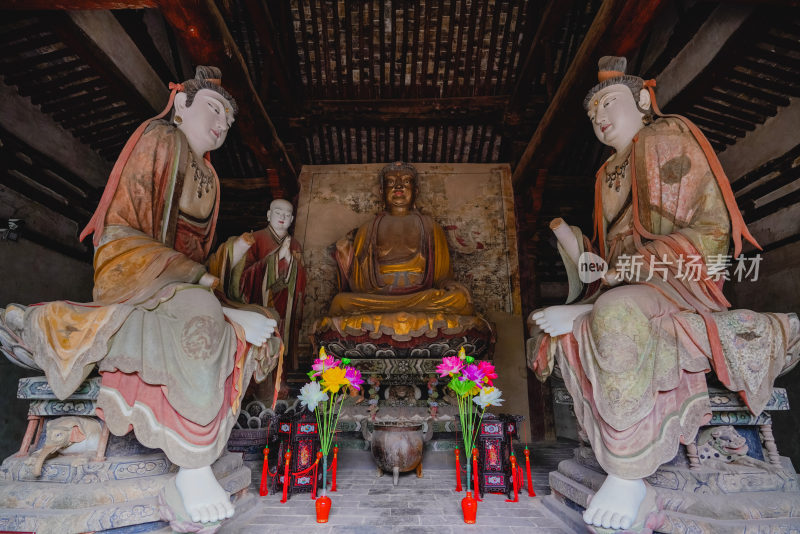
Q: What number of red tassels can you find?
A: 8